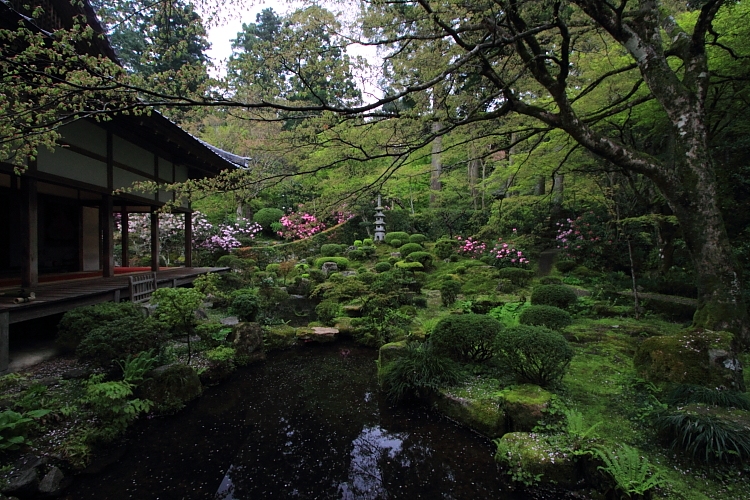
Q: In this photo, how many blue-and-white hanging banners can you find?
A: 0